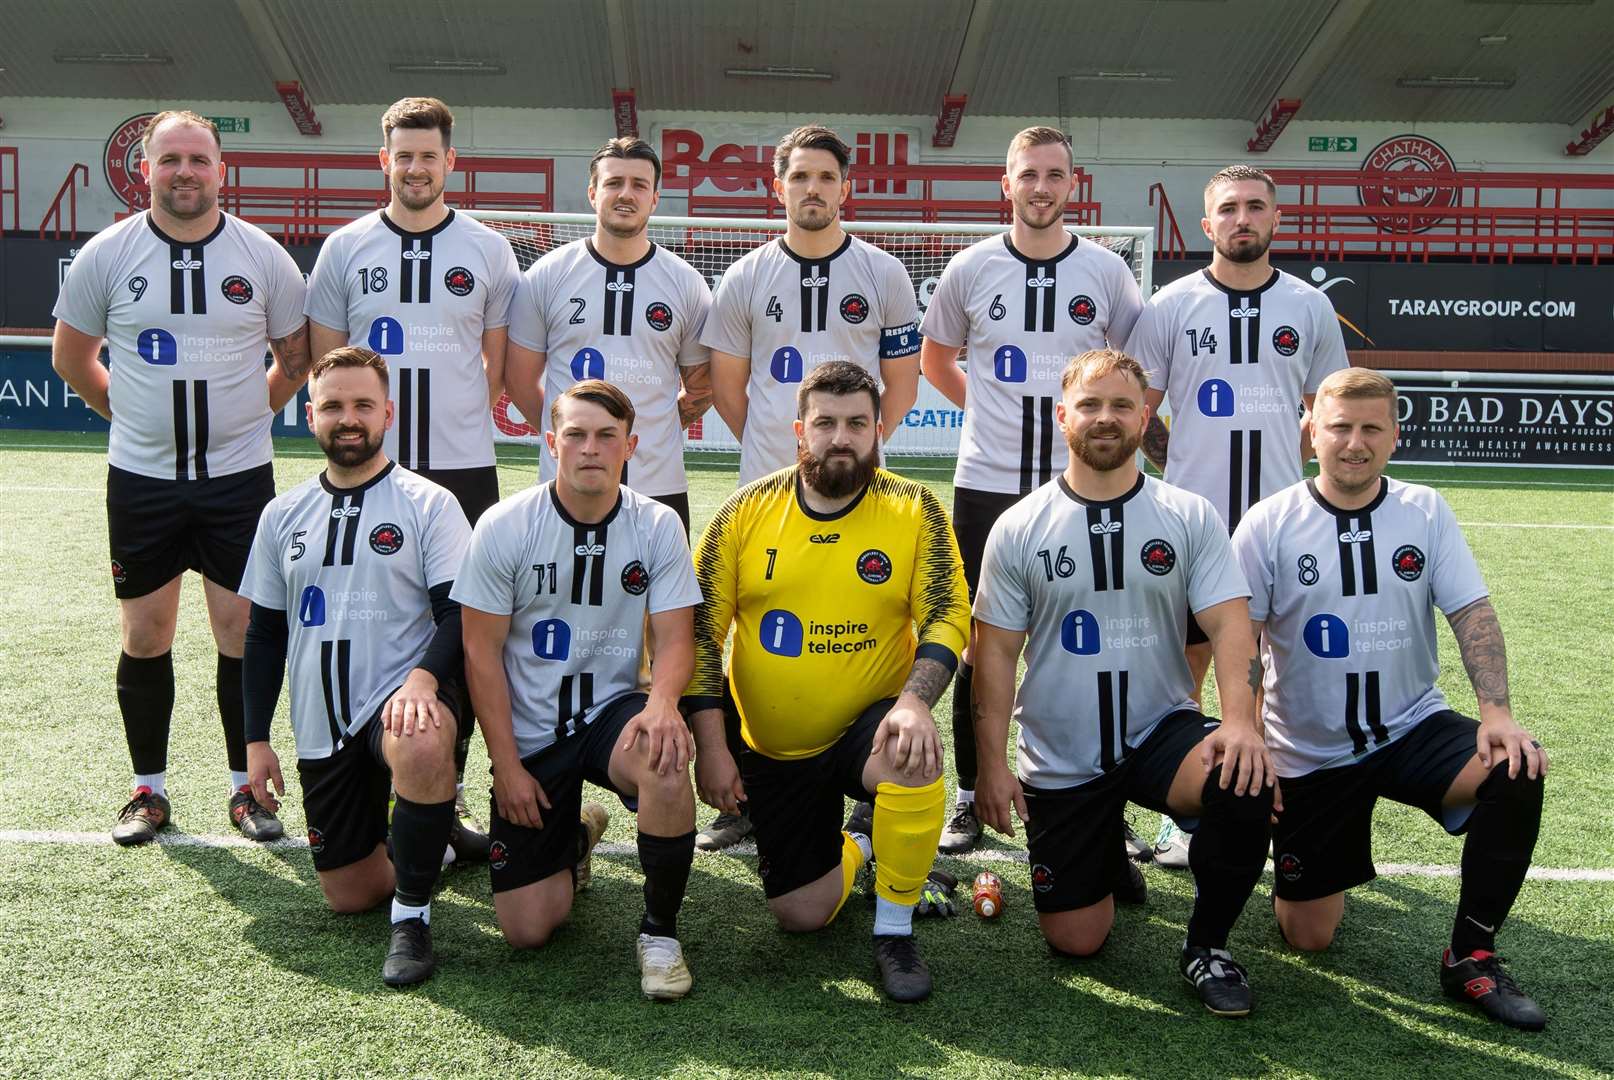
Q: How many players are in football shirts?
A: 11